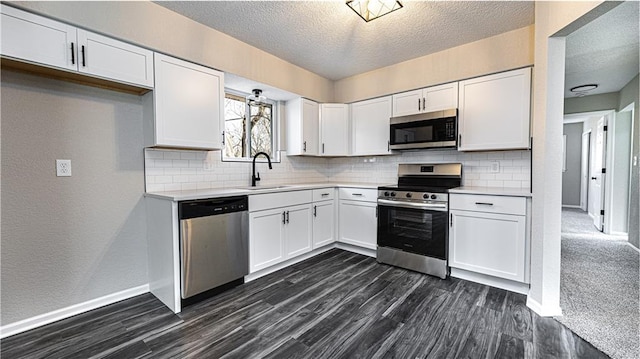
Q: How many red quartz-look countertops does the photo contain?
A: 0